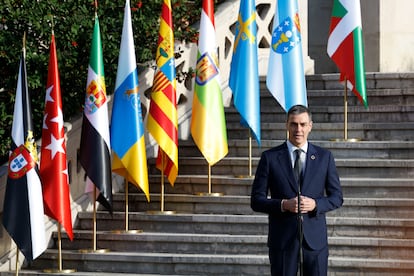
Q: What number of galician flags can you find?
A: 1